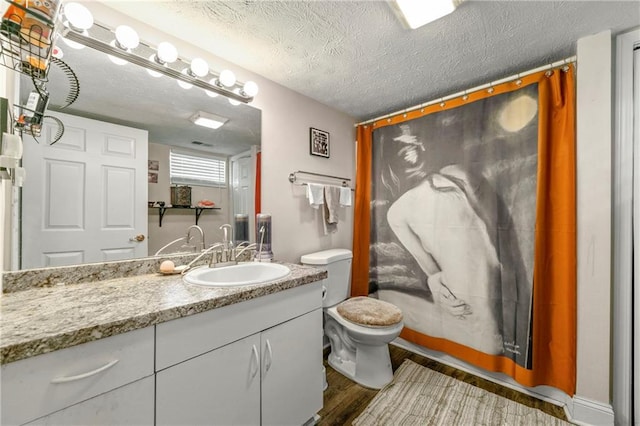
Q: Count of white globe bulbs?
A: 6